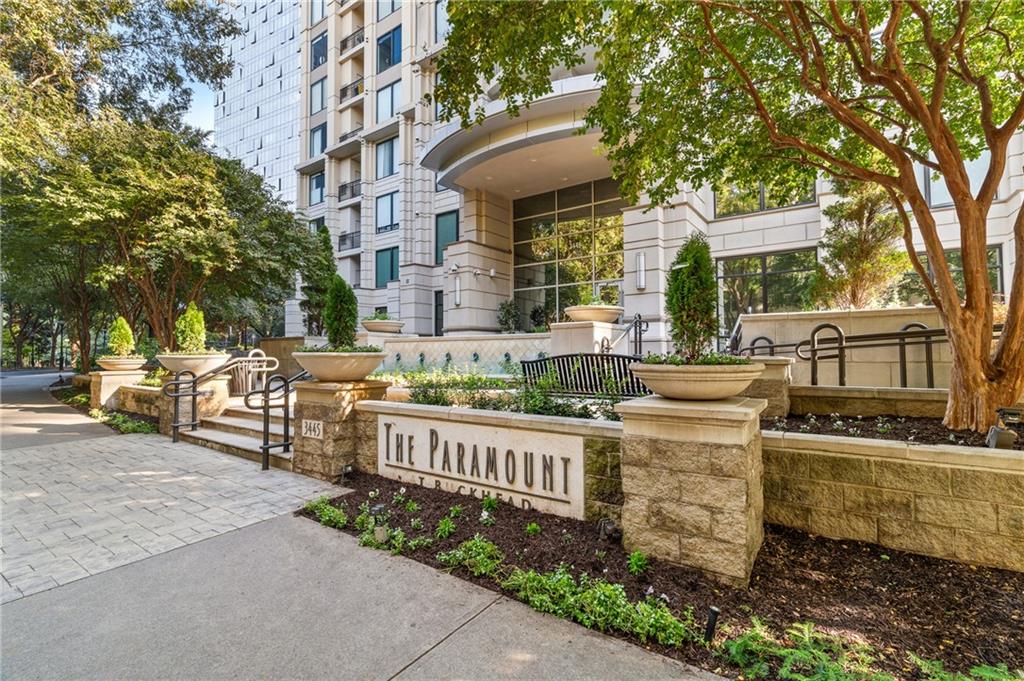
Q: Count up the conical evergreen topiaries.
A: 4